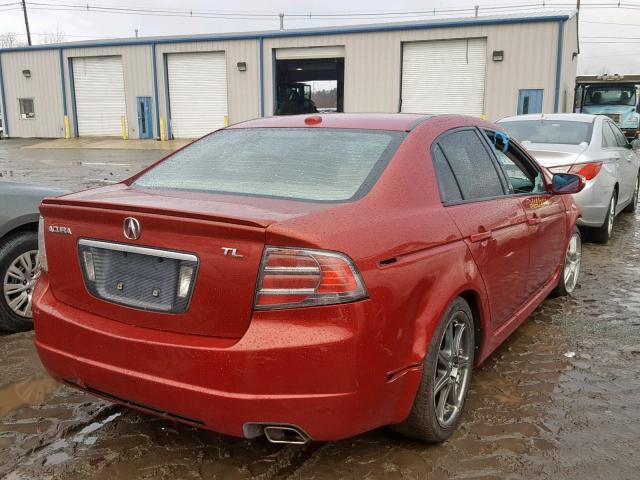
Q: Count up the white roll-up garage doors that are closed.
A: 3